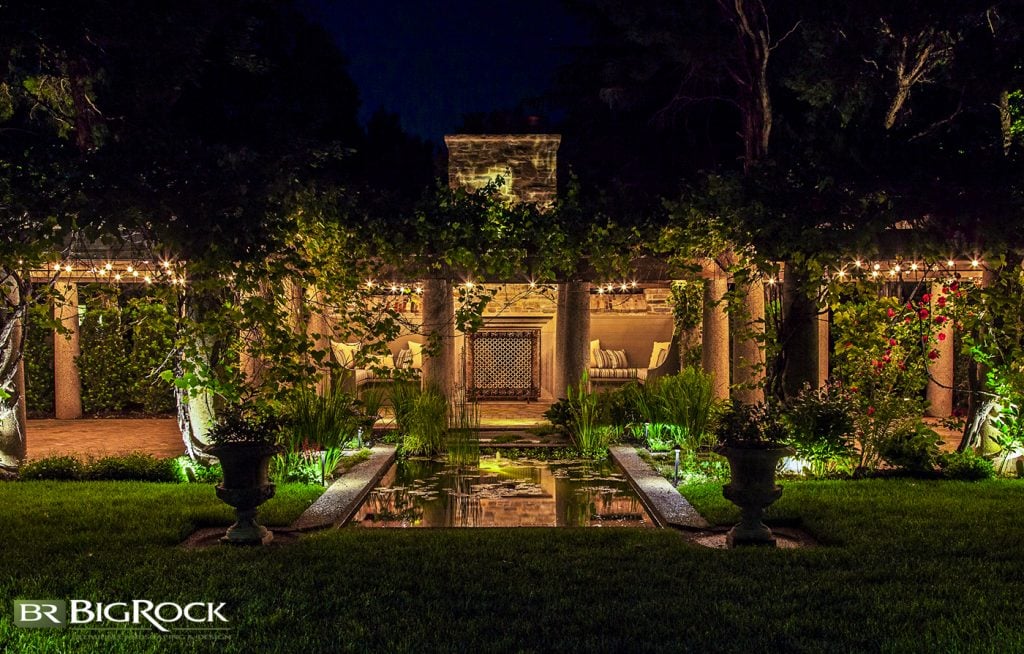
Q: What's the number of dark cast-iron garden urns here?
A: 2